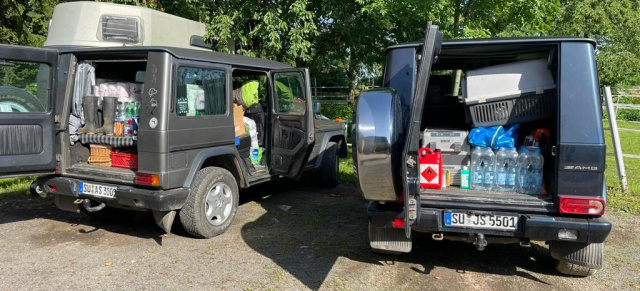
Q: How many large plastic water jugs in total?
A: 3